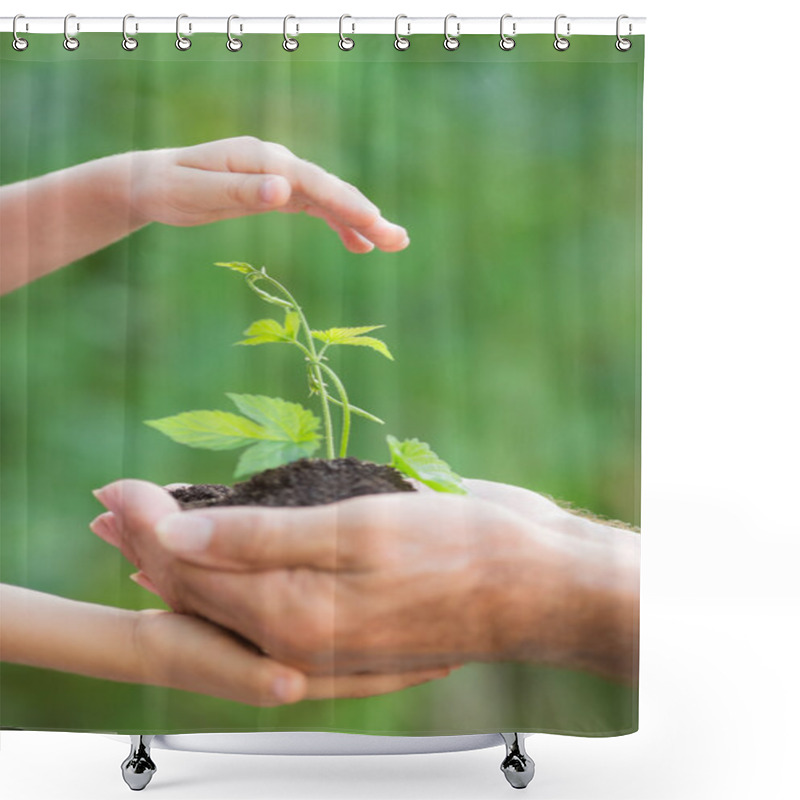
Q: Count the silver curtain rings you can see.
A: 12